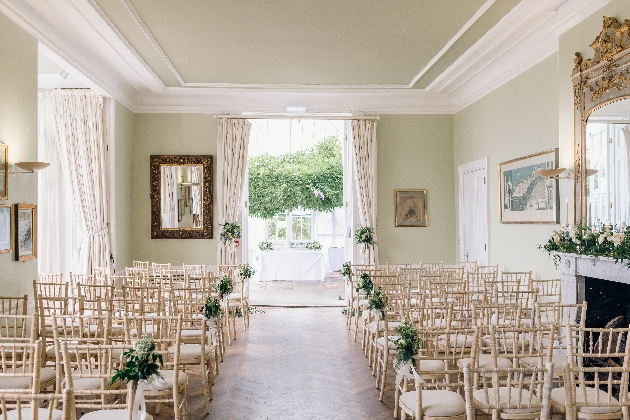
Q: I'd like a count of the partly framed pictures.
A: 2